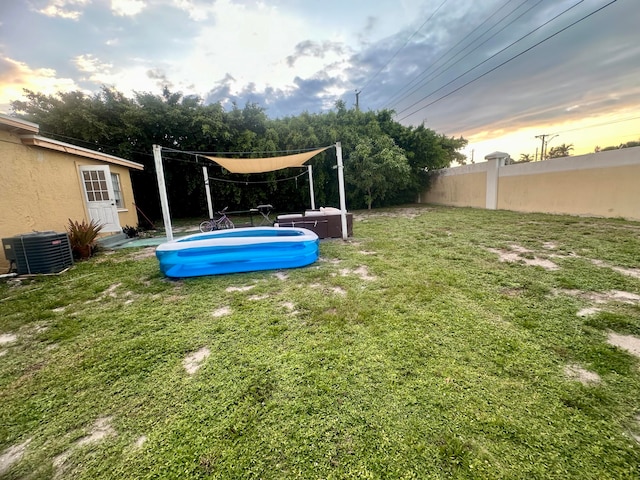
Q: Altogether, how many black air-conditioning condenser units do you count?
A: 1